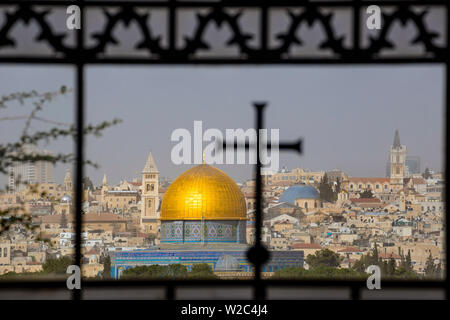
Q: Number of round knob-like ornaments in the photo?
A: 1